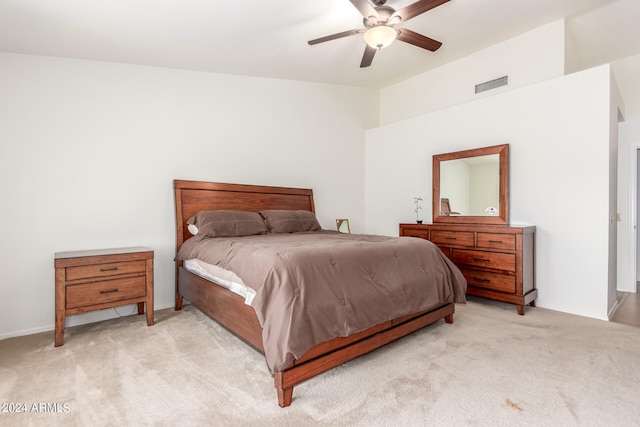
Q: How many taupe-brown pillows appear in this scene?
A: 2